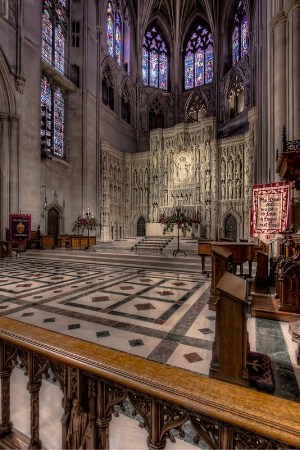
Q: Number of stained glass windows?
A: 6